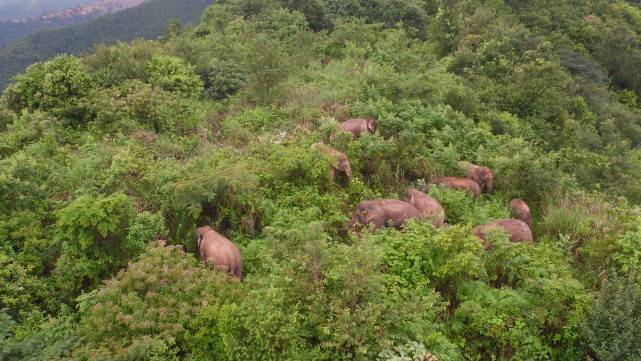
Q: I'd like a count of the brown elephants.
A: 9